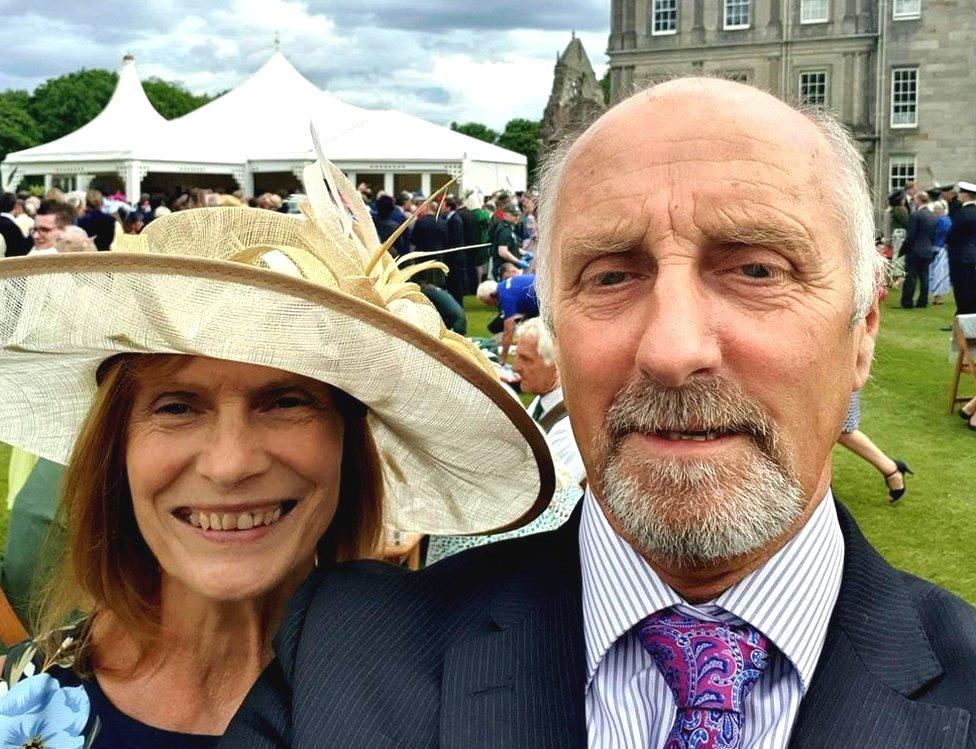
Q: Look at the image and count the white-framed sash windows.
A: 7